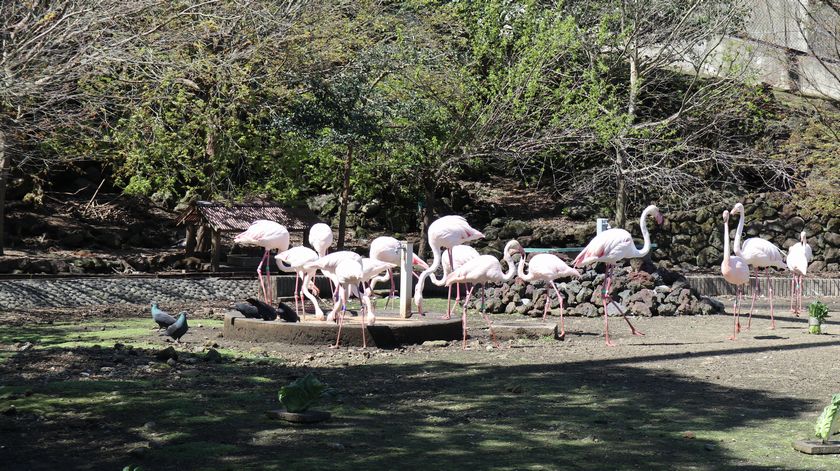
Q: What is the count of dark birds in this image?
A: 5